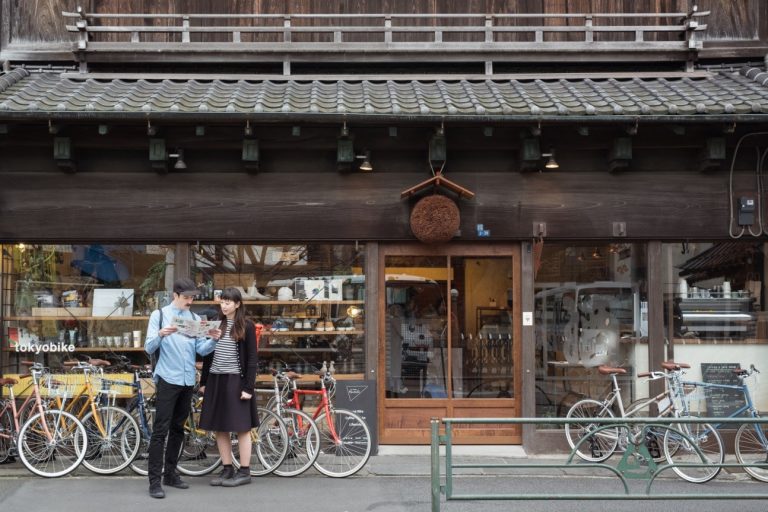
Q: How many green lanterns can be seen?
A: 8